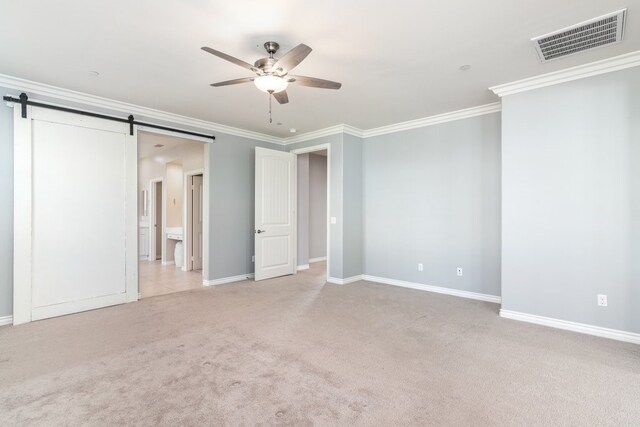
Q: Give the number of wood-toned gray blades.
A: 5